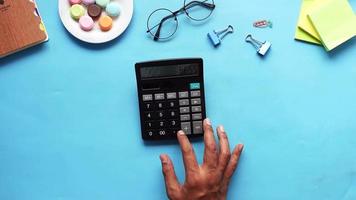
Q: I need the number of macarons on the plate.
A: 8